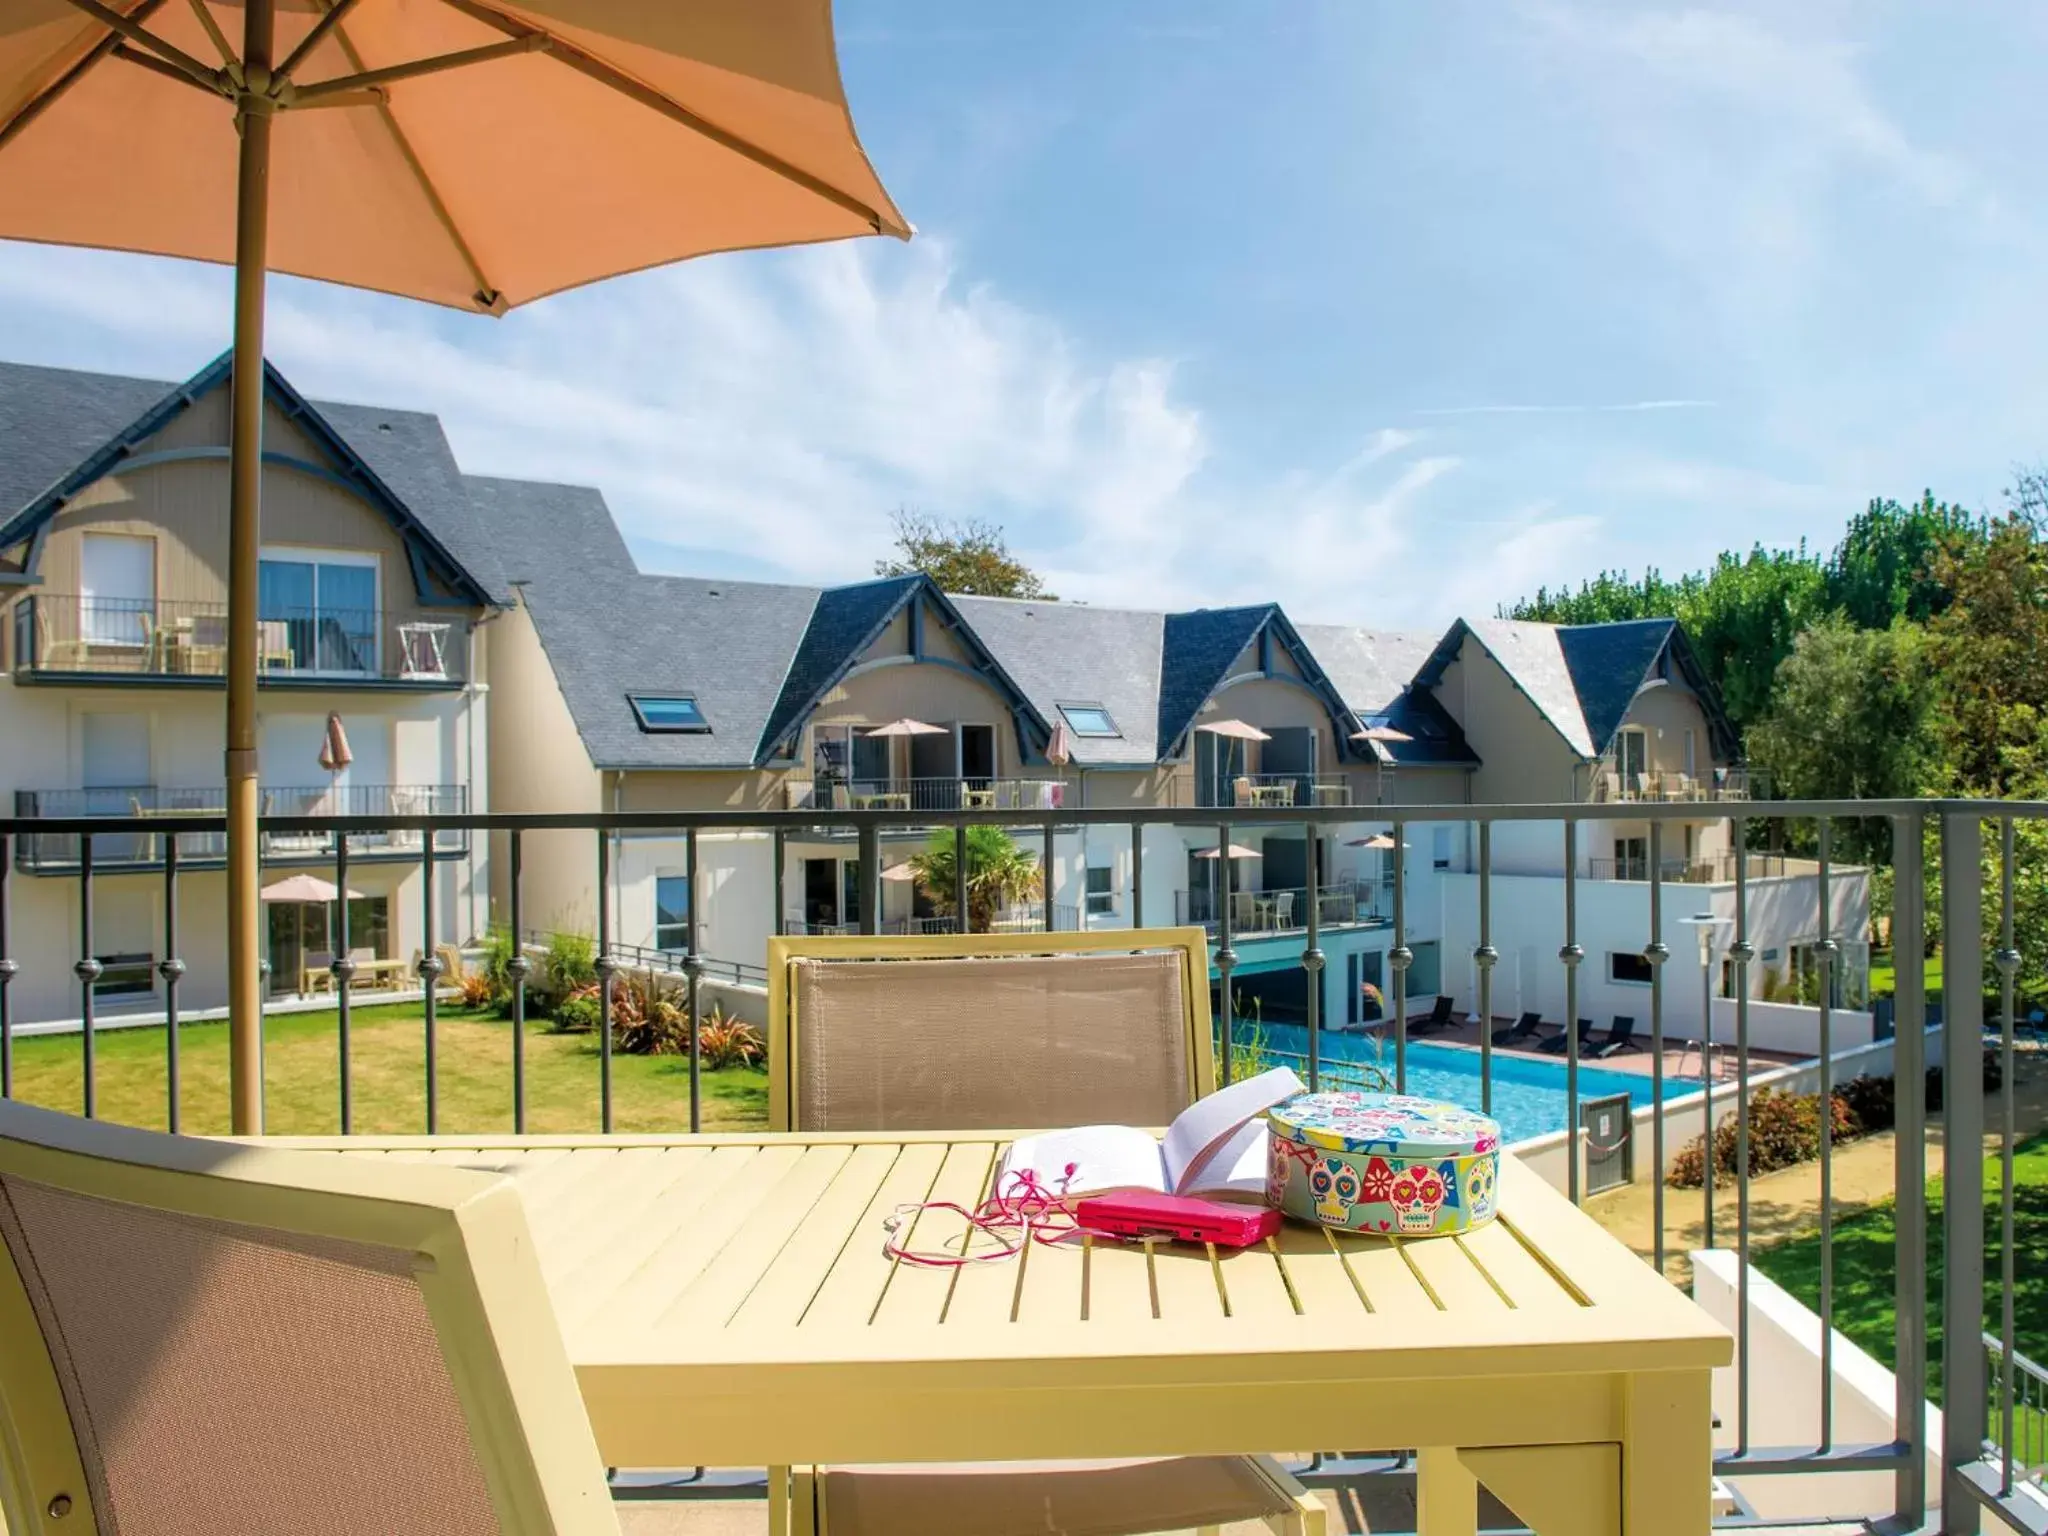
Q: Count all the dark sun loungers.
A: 4